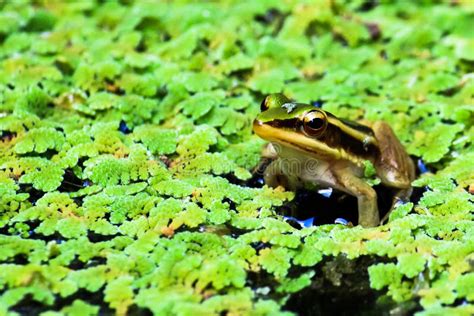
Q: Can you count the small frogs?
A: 1